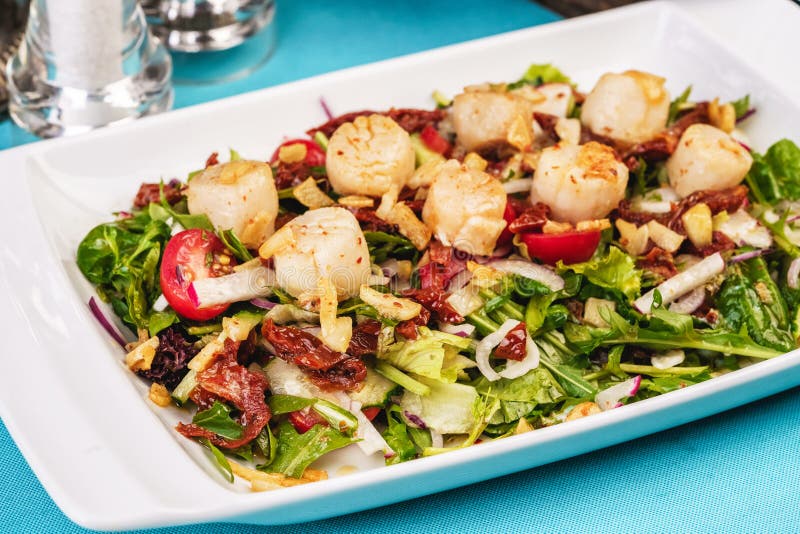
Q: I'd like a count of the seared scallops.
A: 8